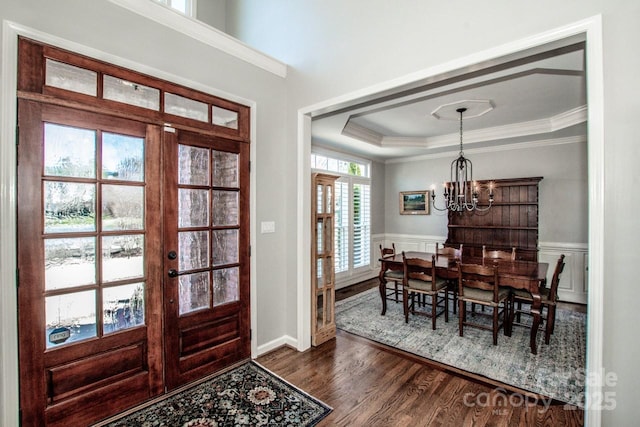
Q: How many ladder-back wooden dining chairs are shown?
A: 6